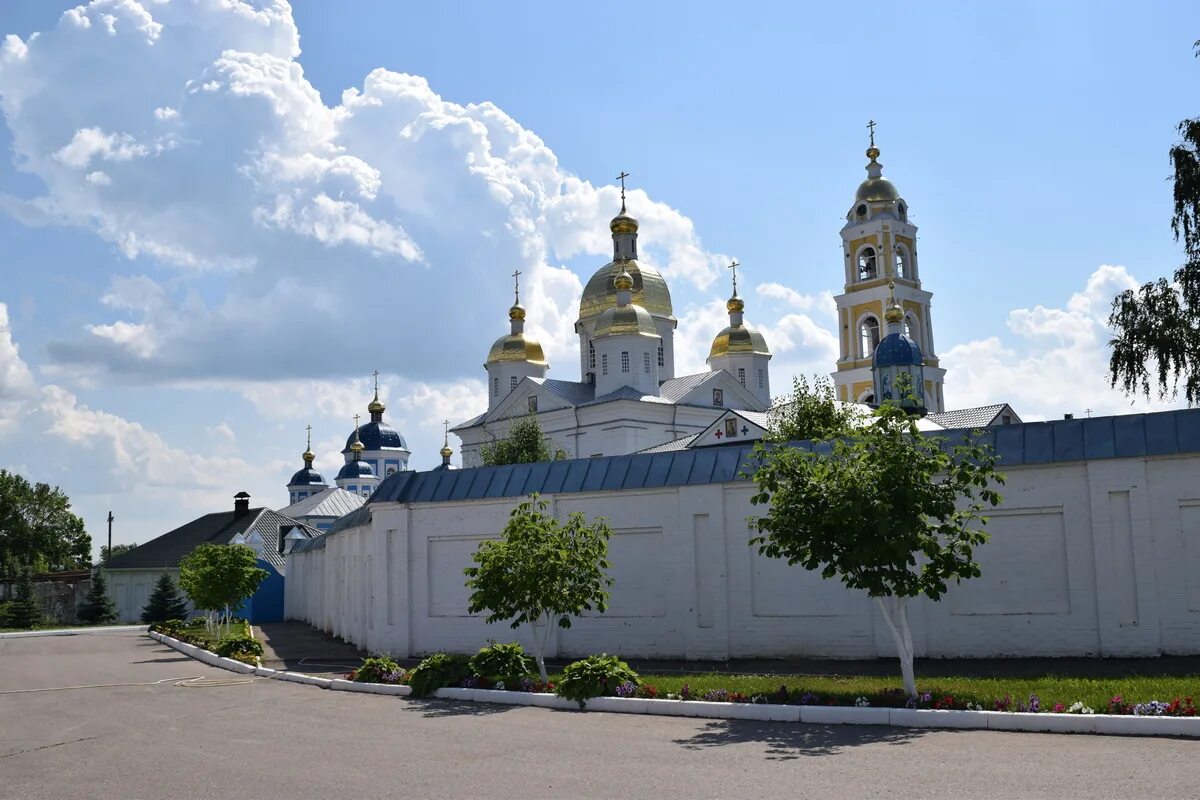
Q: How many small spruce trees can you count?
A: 3